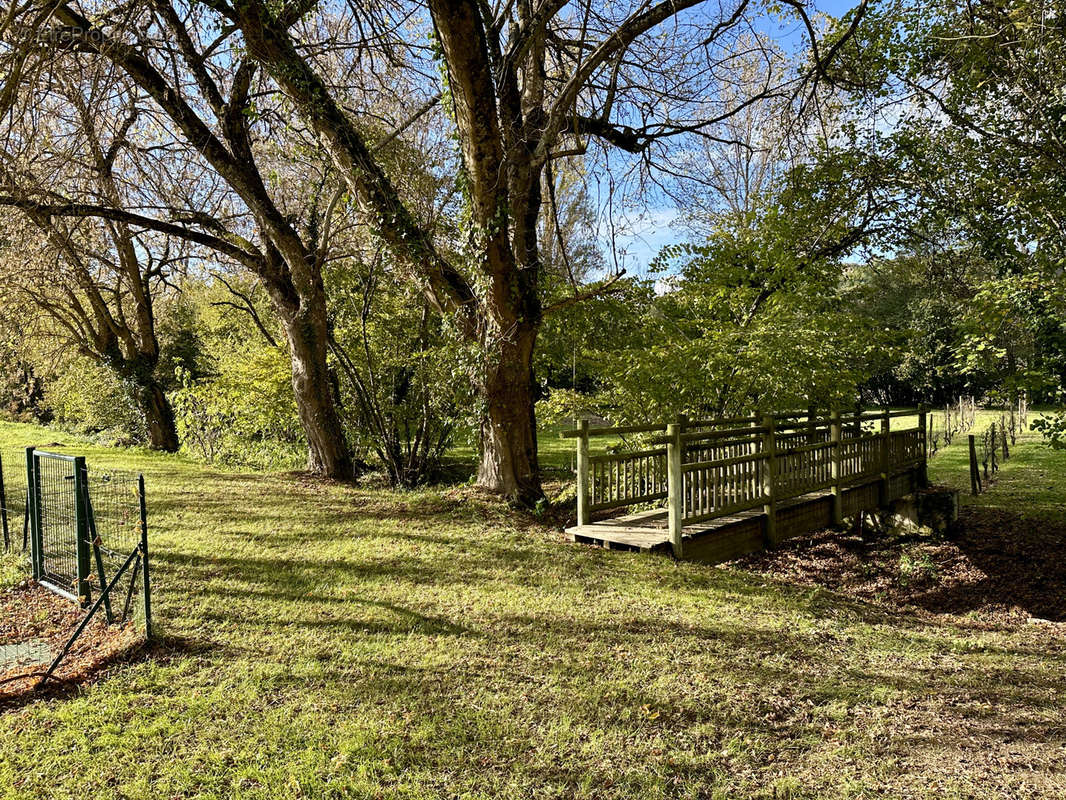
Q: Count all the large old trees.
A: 3